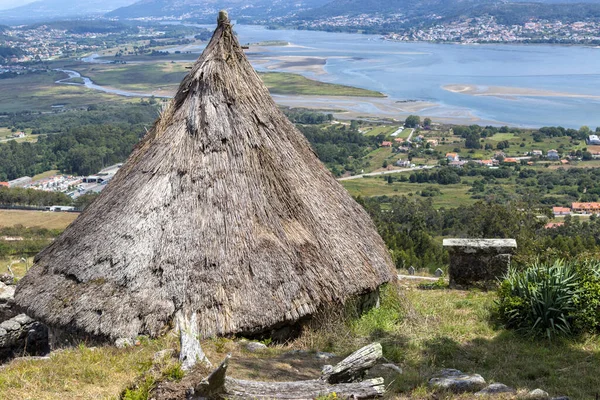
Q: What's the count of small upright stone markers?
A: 2